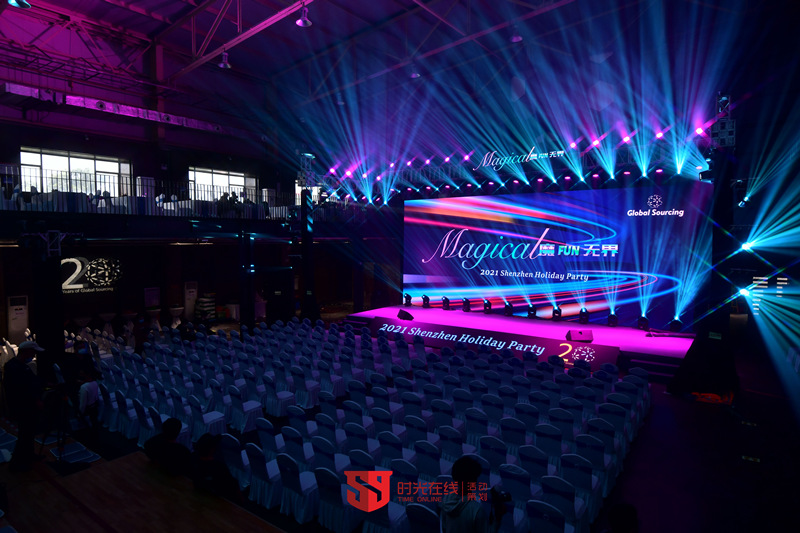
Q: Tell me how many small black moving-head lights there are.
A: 12